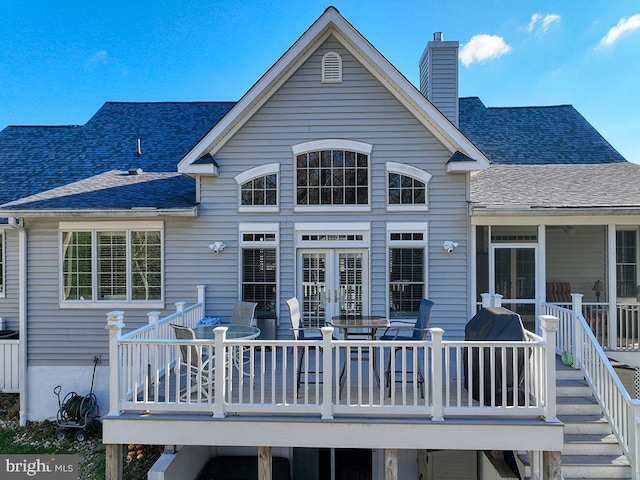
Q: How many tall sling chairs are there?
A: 2